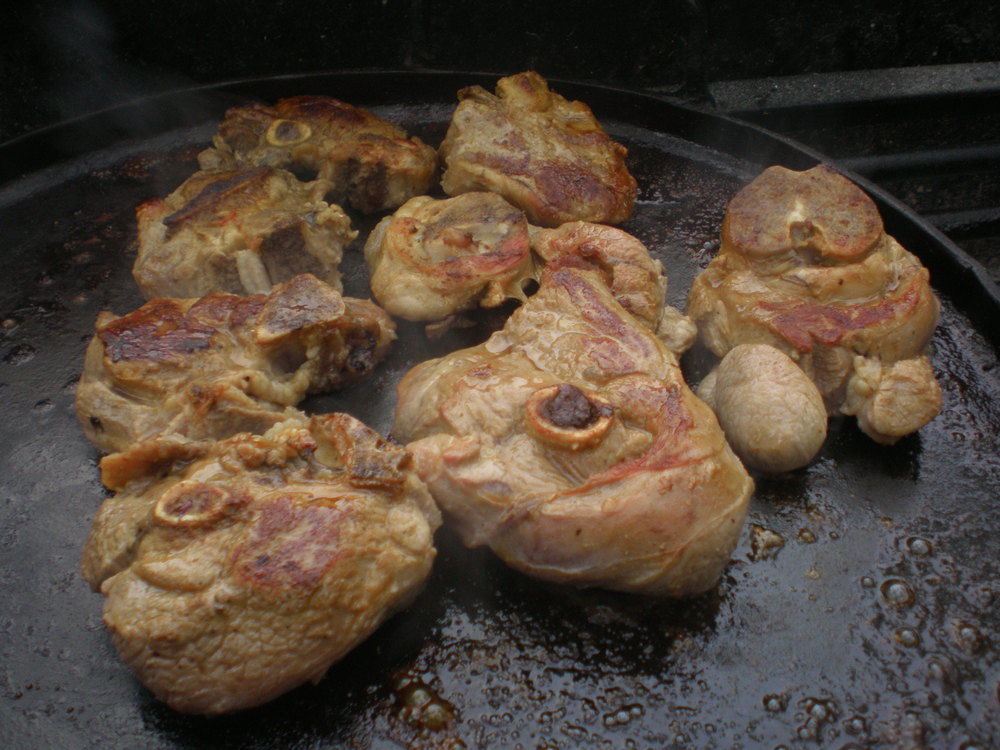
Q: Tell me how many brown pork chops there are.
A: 8